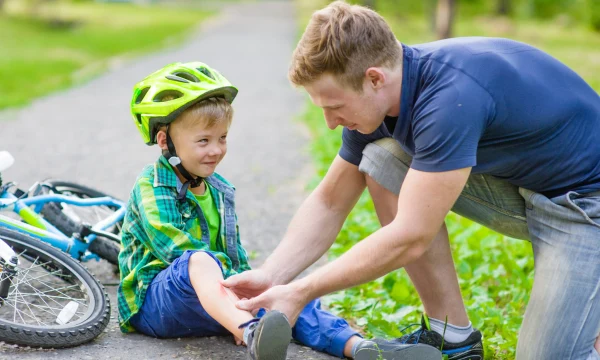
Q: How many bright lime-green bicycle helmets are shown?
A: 1